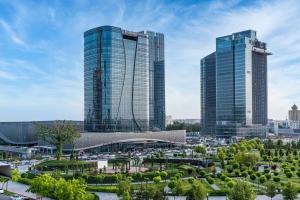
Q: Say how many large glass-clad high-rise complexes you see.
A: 2